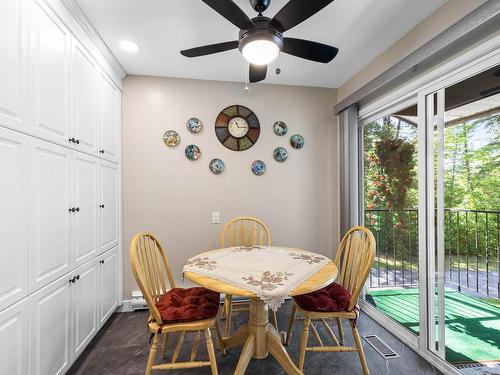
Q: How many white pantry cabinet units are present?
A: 12